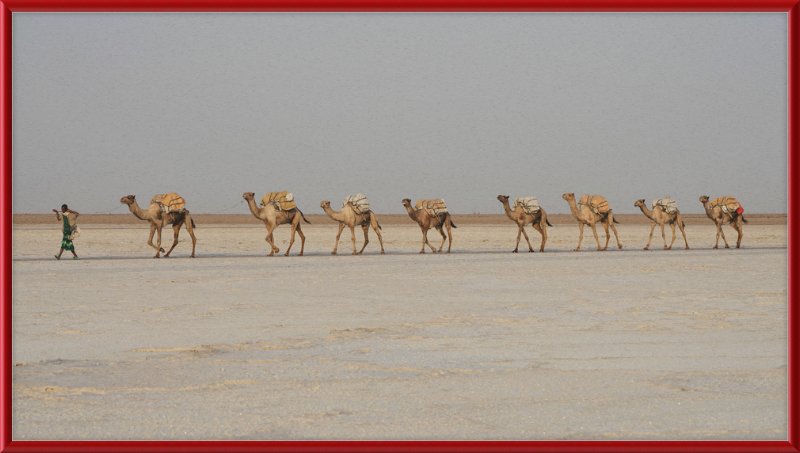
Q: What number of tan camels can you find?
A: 8